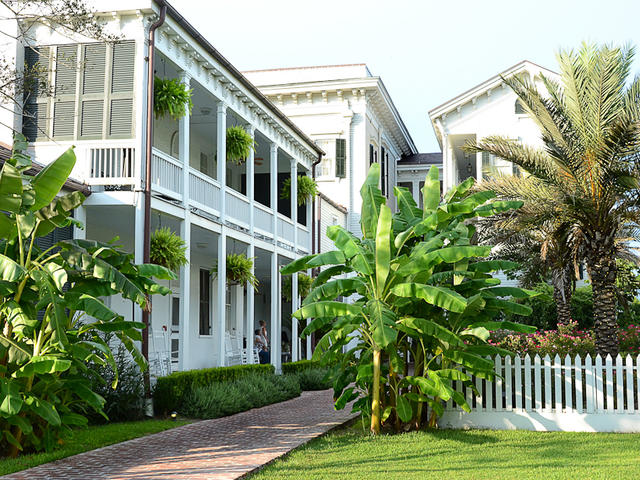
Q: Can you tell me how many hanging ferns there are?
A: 6